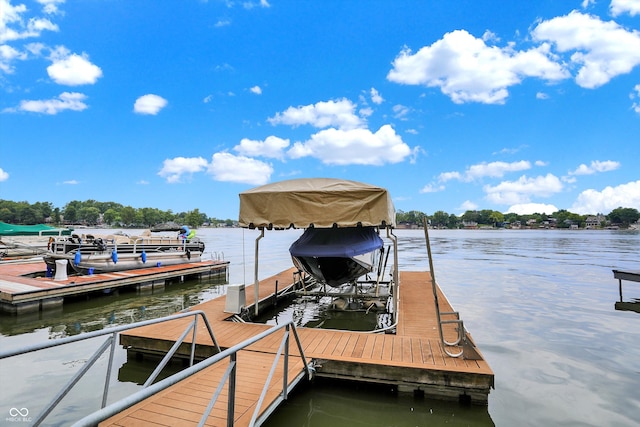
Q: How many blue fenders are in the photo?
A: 3